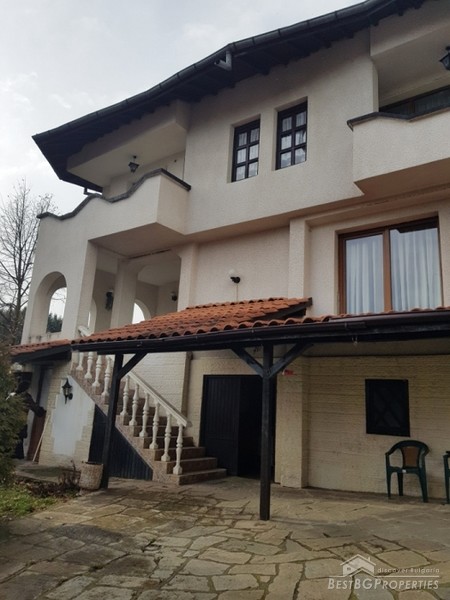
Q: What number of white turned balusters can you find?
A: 10